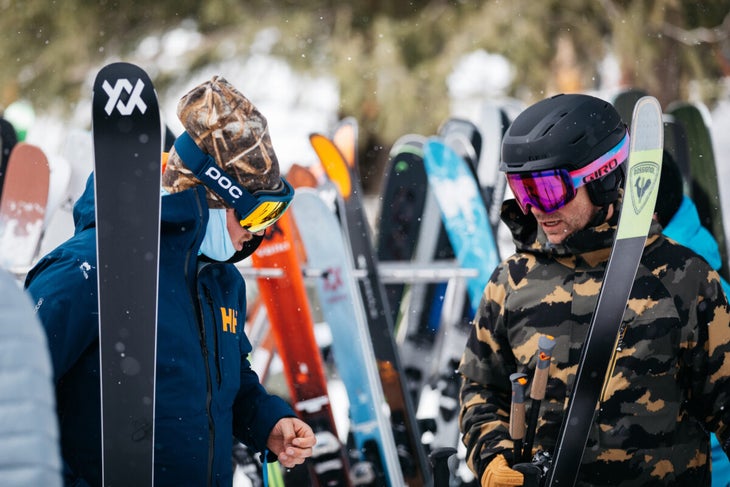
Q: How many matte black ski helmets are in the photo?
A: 1